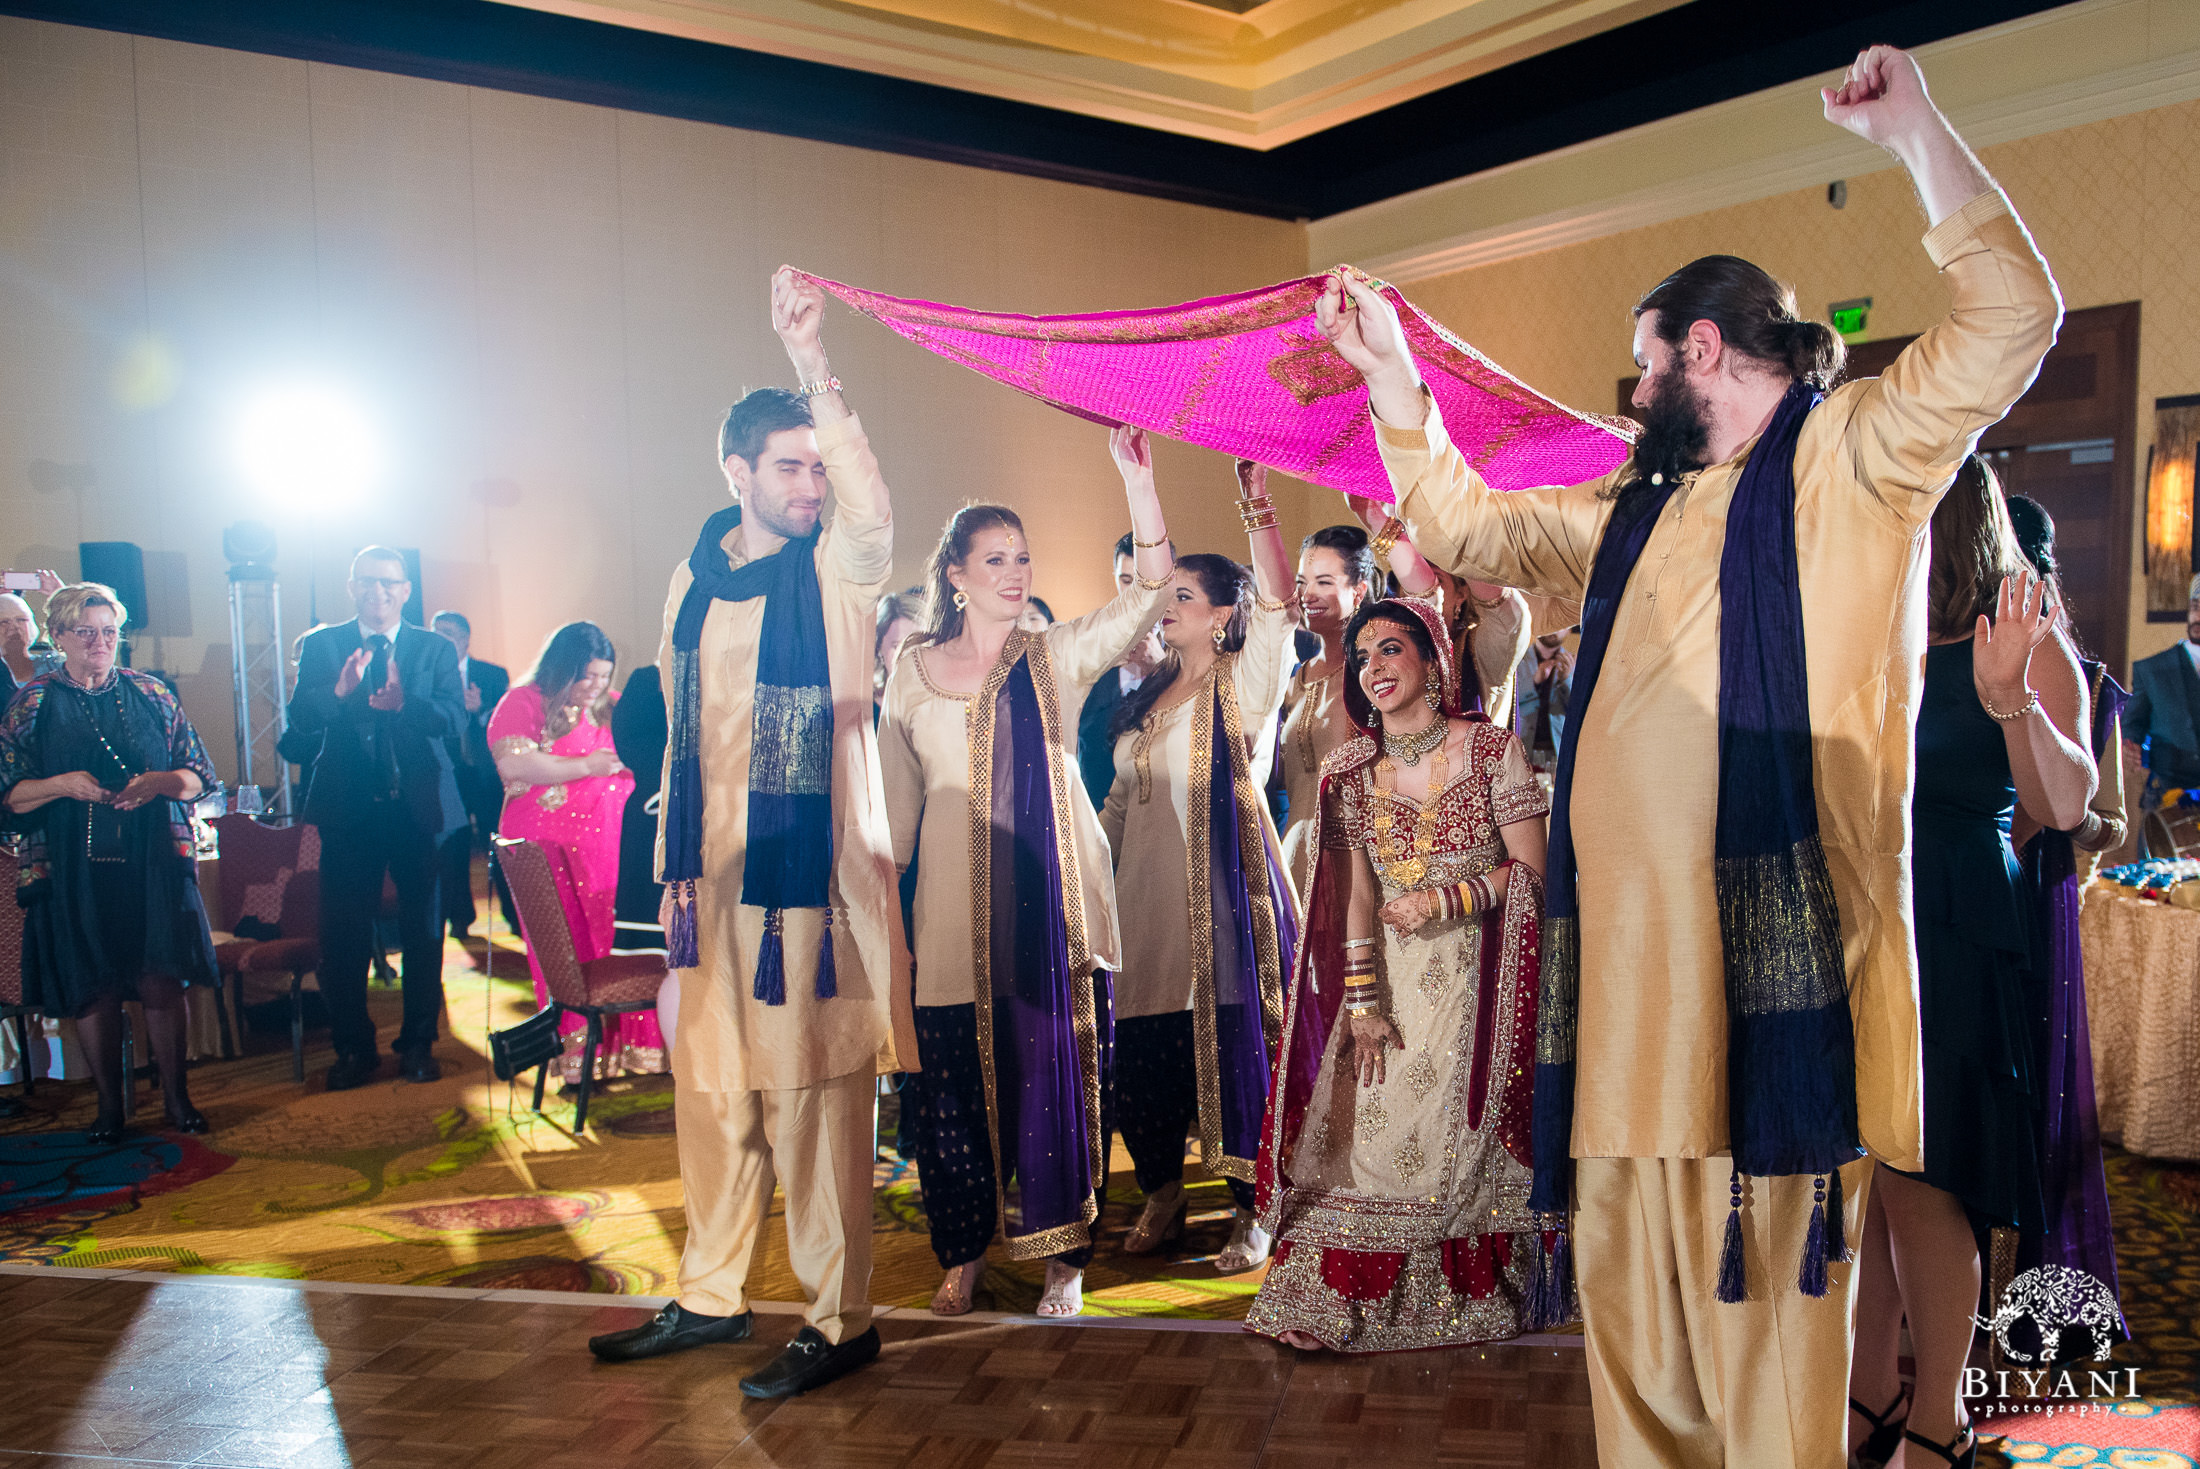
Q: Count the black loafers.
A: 2